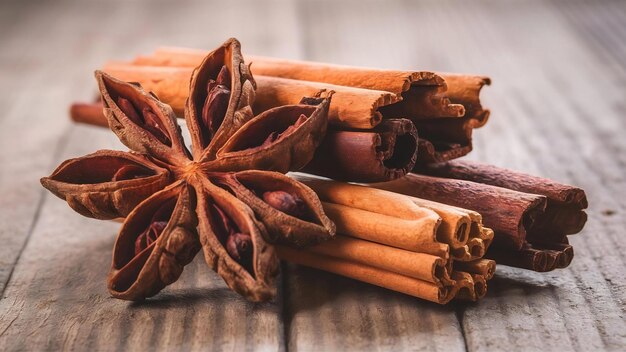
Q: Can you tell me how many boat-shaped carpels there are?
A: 7